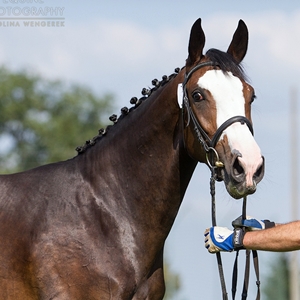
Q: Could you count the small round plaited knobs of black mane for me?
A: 10